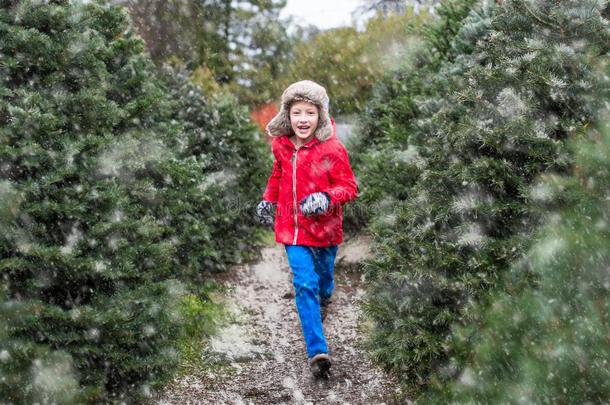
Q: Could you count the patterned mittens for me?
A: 2